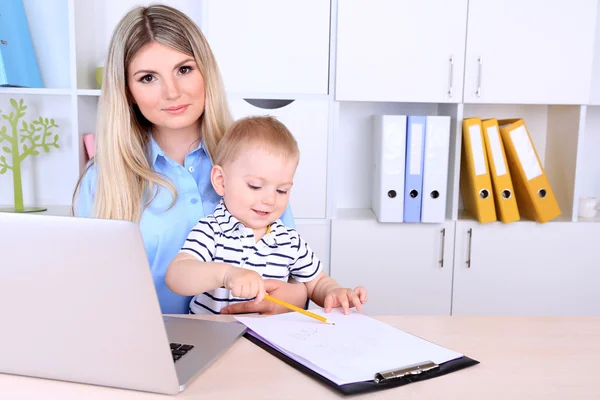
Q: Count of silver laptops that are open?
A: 1